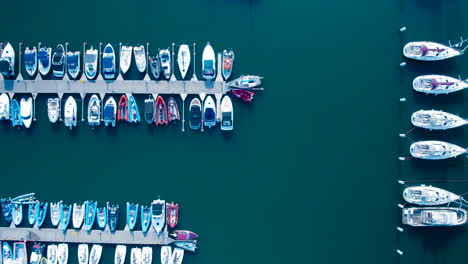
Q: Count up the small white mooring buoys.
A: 9